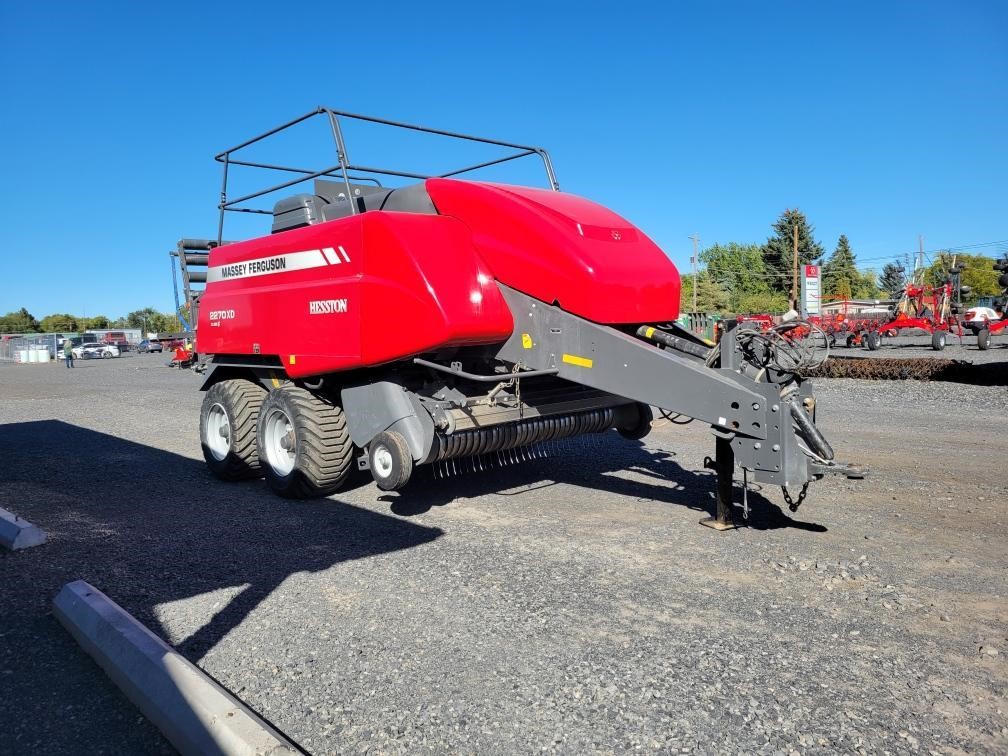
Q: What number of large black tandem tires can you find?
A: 2